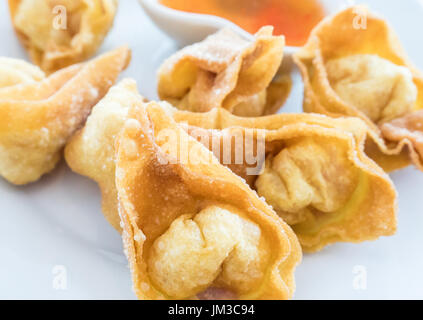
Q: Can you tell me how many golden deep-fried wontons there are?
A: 7